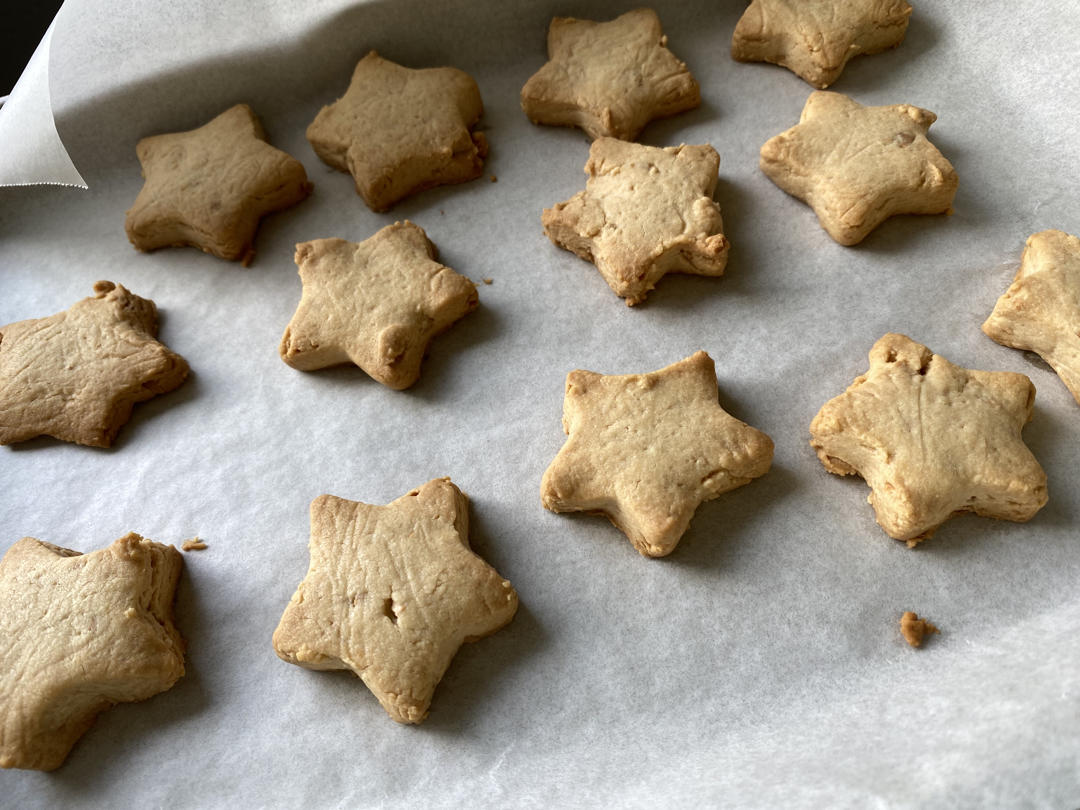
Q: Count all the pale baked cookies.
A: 13